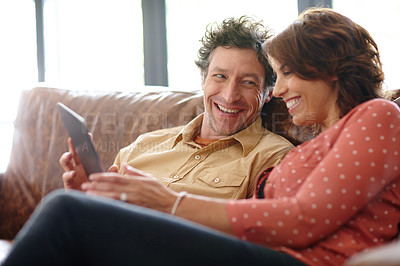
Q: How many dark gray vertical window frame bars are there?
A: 3